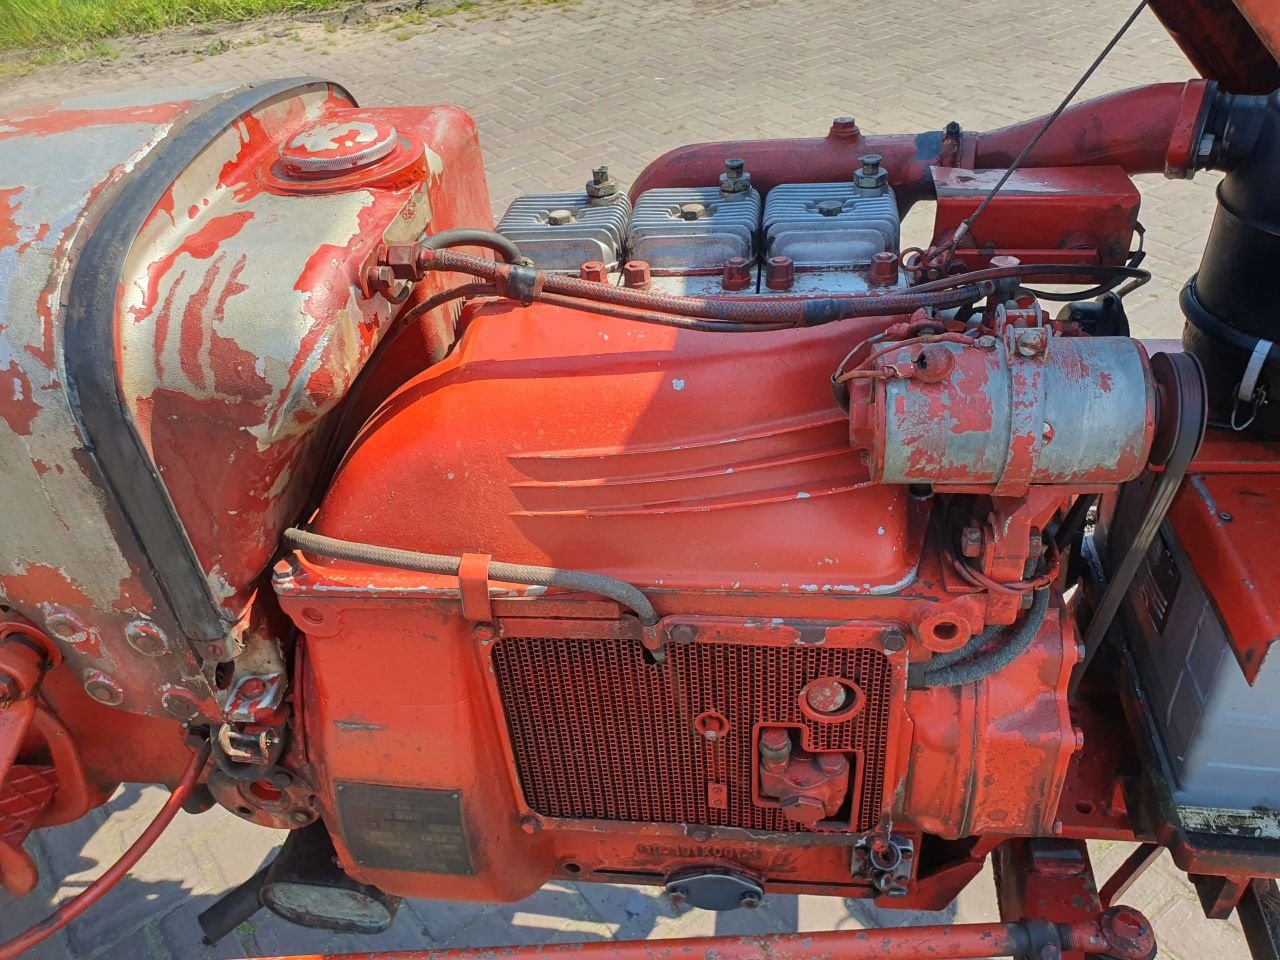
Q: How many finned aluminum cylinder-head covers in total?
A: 3